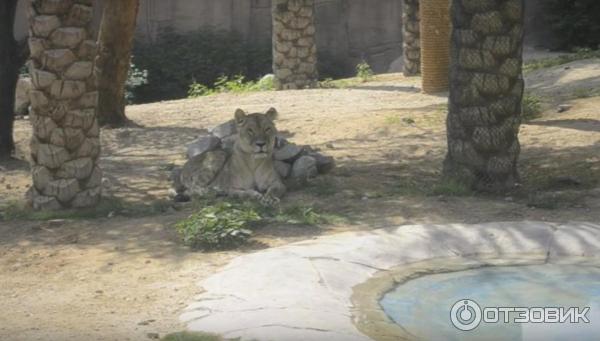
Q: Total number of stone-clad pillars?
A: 4